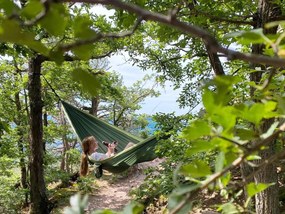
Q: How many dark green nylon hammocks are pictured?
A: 1